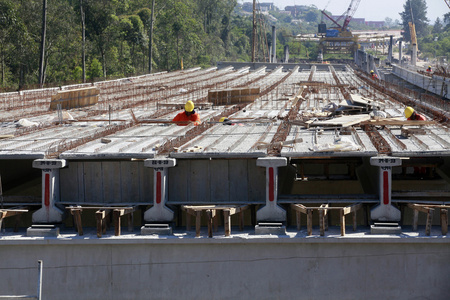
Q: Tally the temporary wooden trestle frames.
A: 5